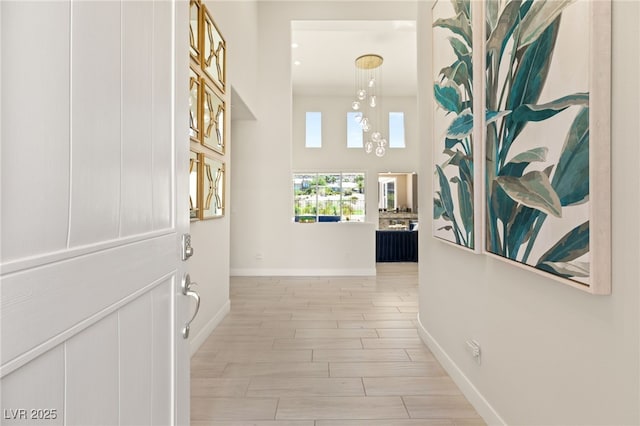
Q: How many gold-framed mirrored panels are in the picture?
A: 6